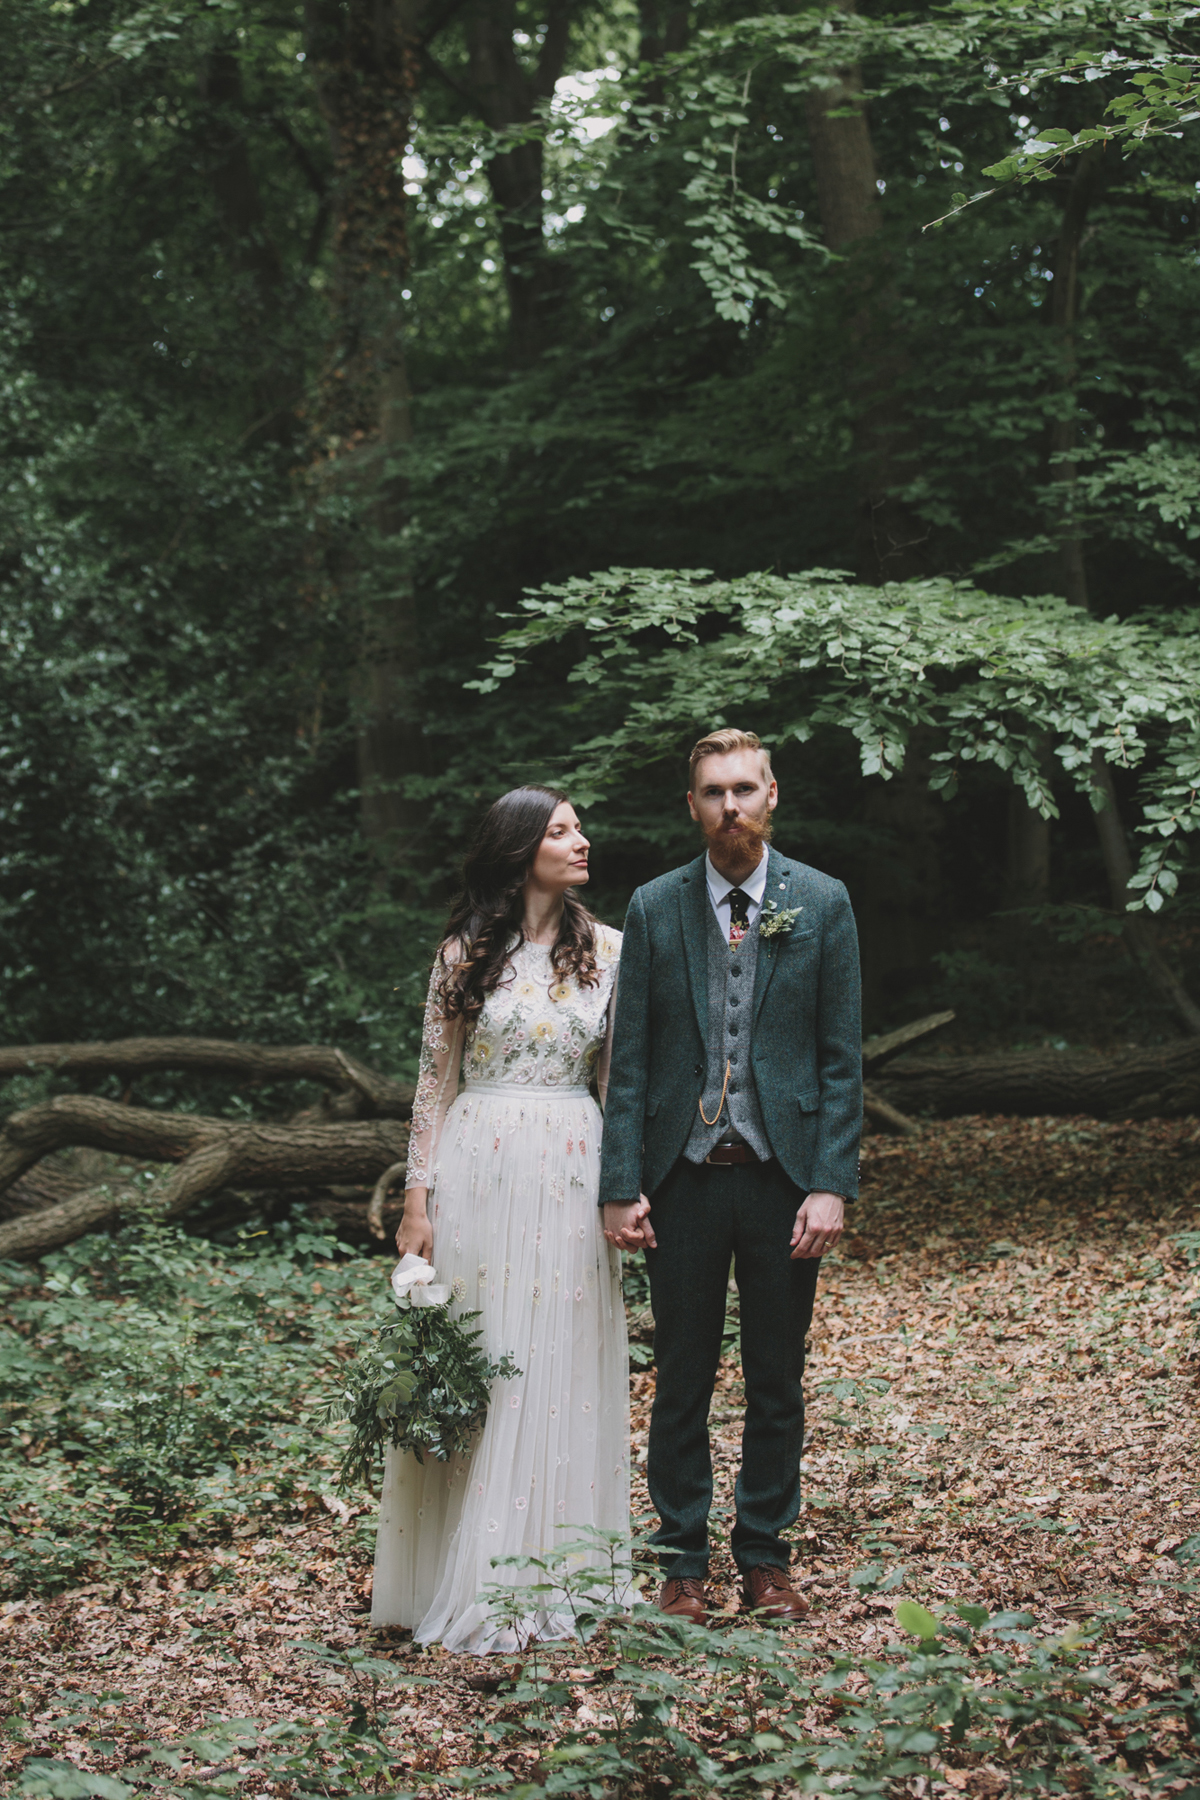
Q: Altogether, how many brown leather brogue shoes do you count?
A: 2